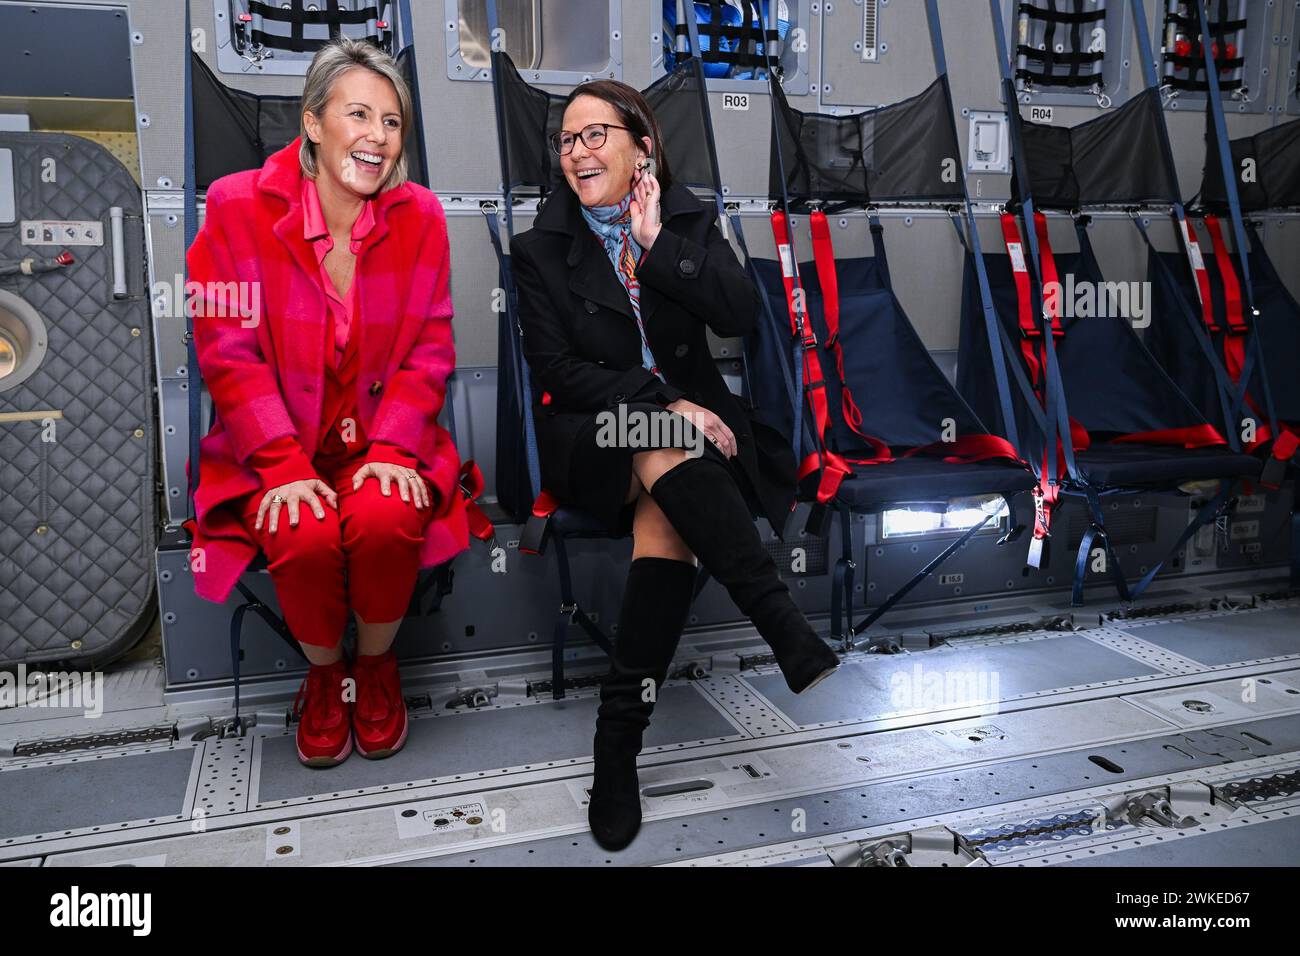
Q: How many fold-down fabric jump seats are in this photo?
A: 5